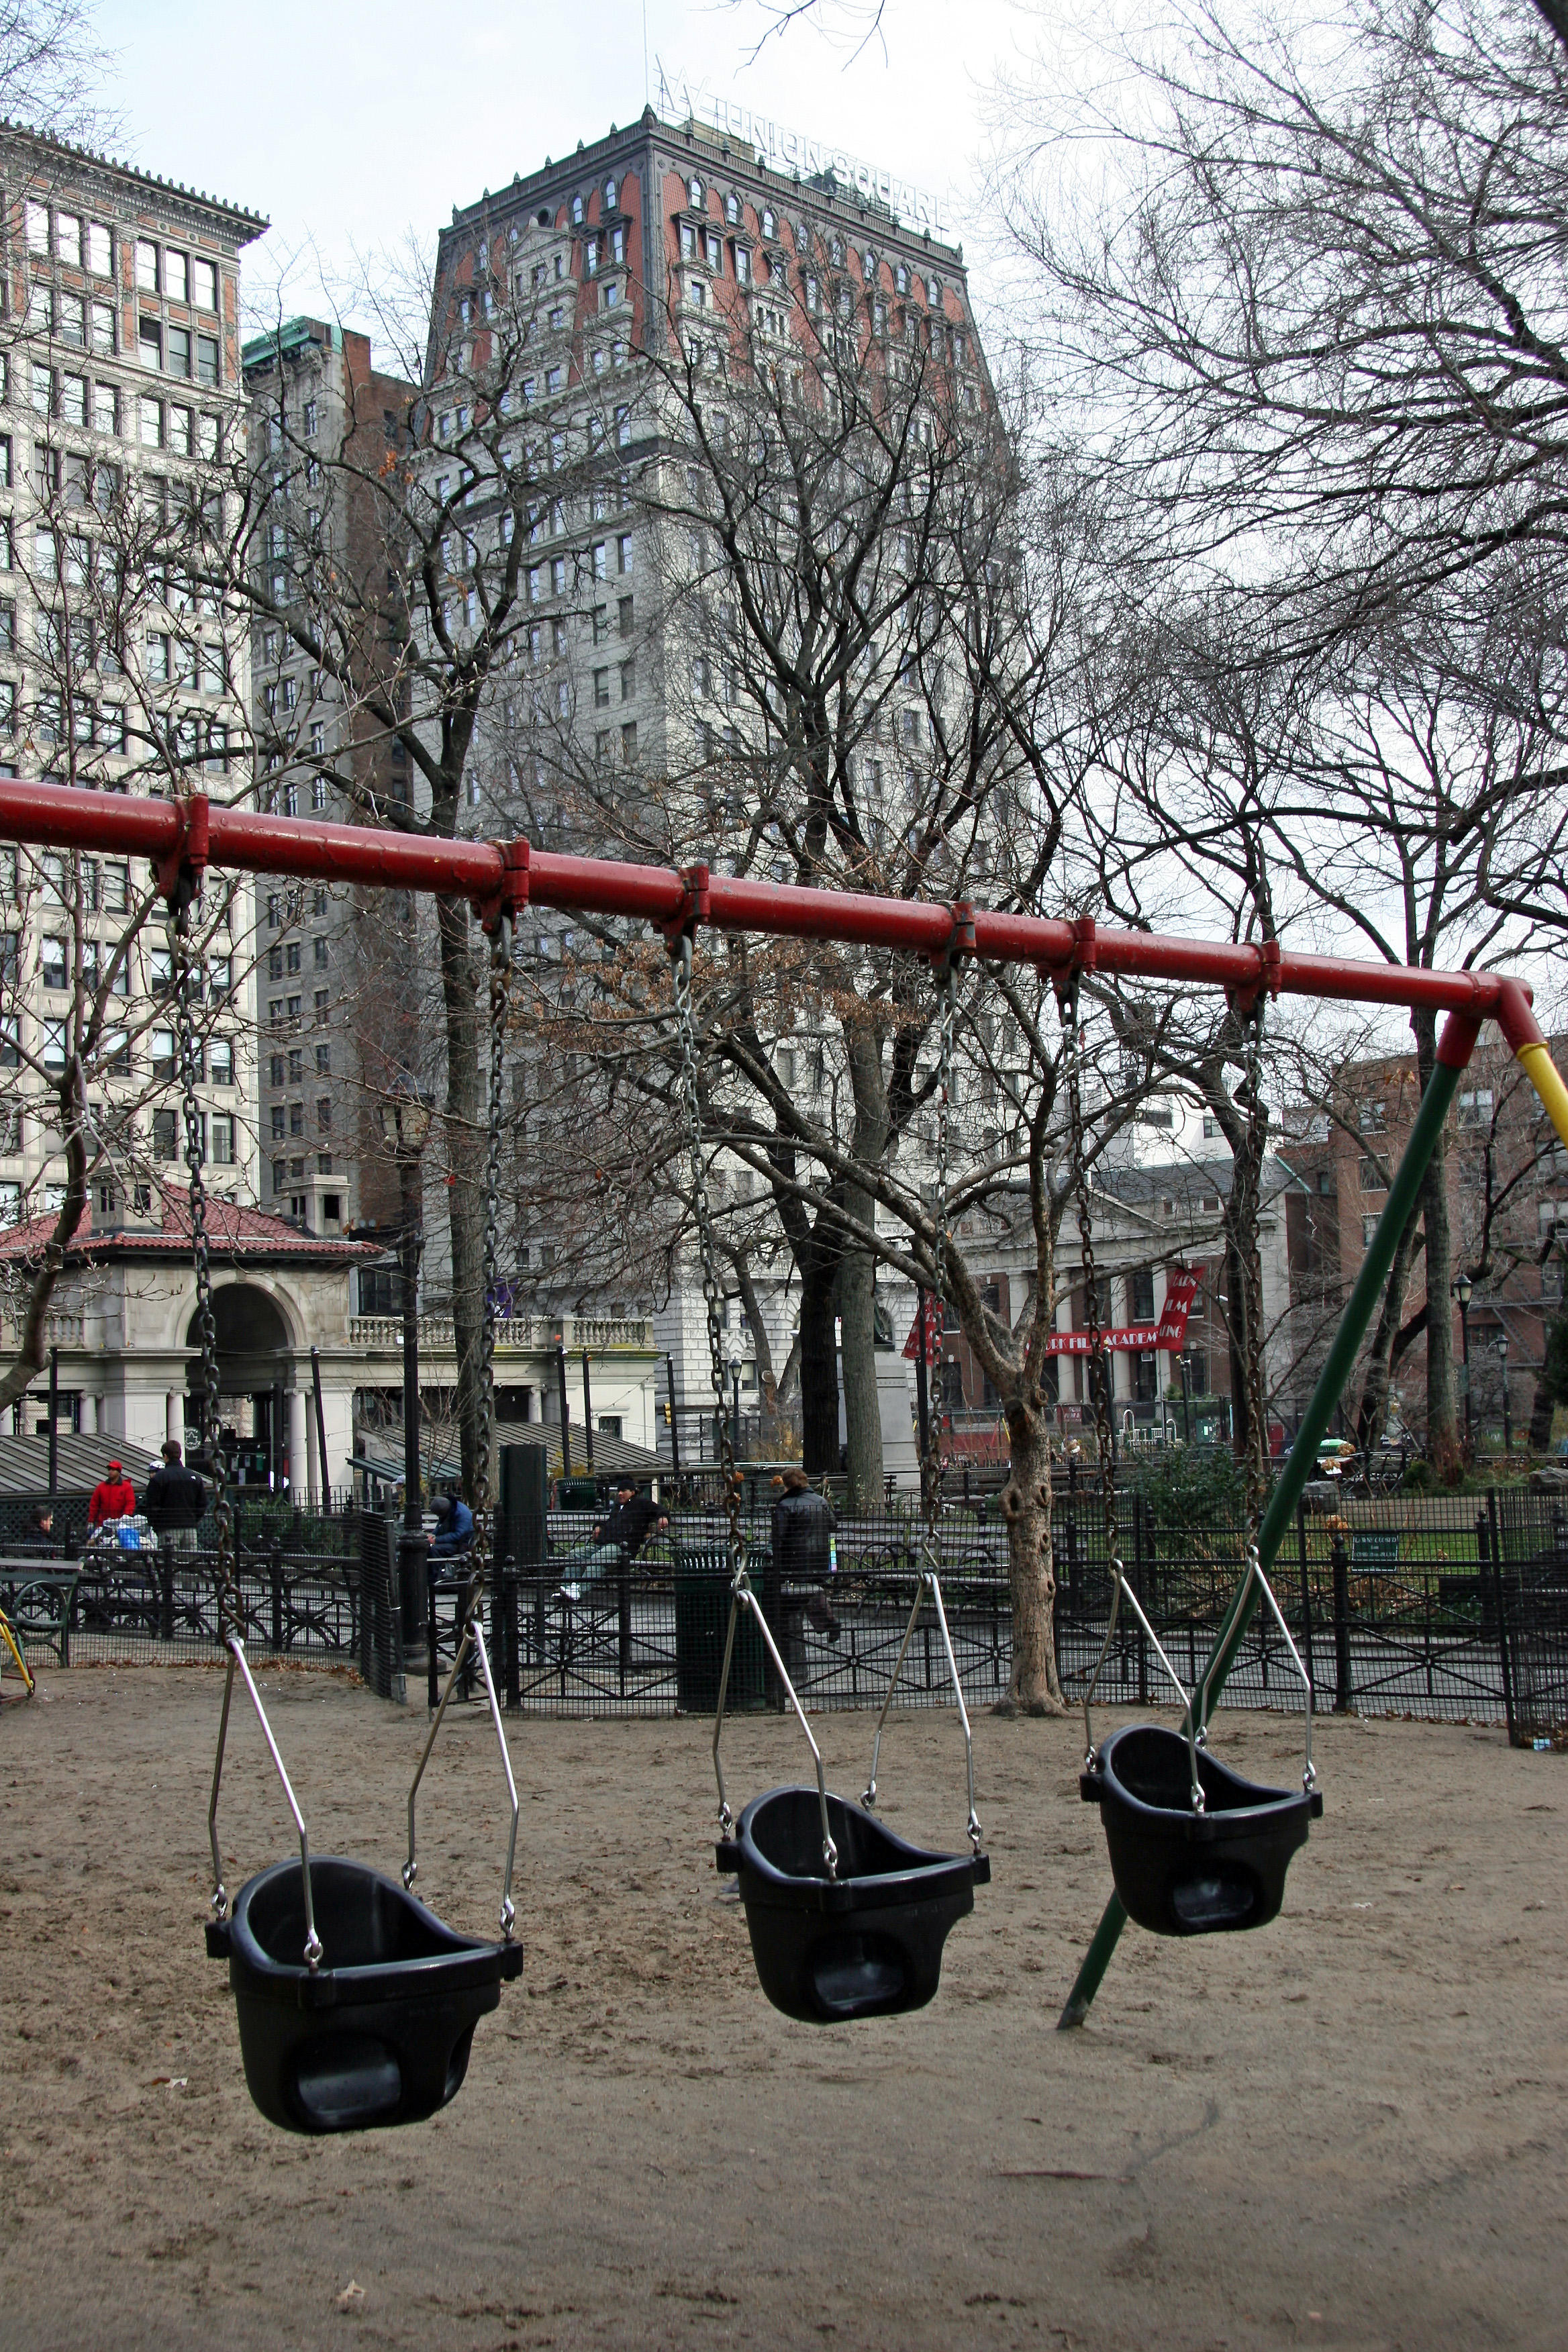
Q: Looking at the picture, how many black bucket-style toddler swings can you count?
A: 3